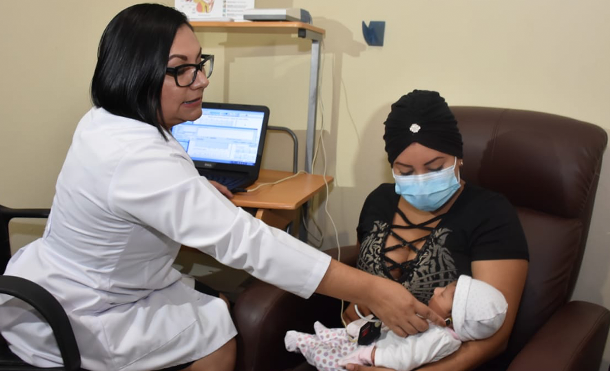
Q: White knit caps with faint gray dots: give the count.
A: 1